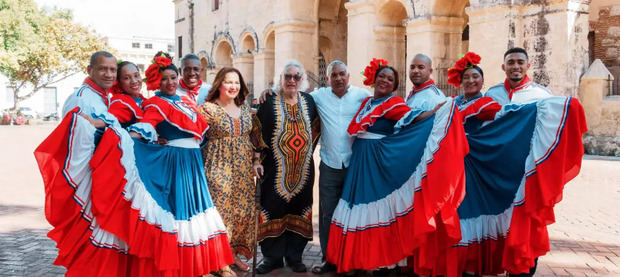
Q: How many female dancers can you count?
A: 4